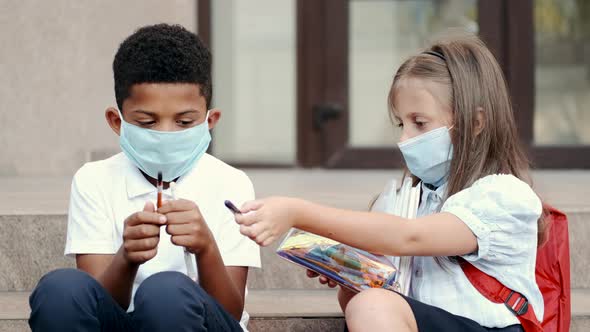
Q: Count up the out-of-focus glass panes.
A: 3